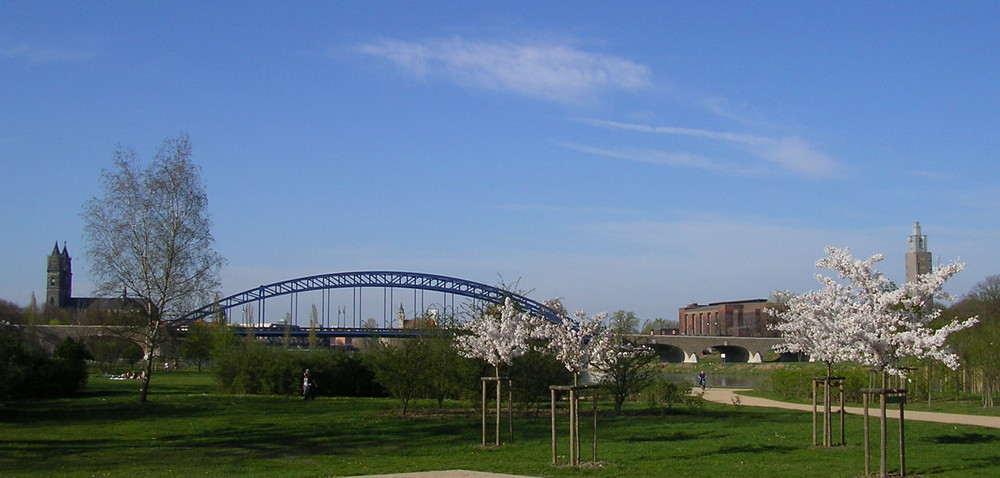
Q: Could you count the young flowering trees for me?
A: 4